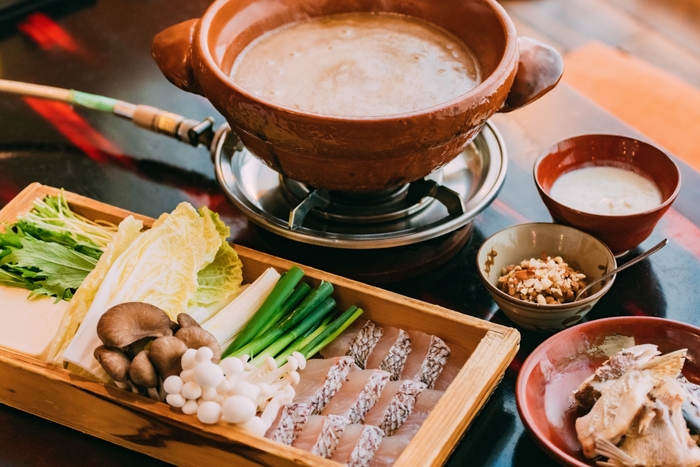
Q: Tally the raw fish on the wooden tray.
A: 9